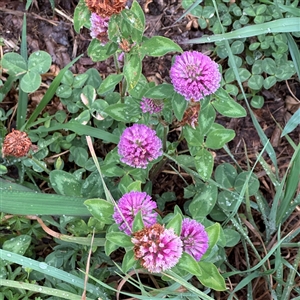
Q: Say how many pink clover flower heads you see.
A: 7